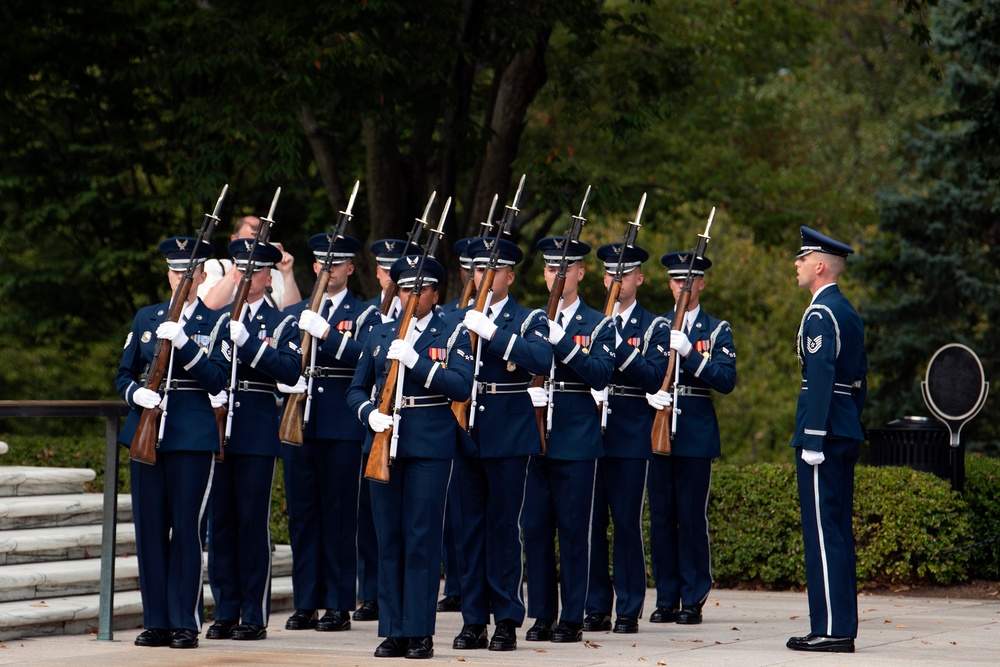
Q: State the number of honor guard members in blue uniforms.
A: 11